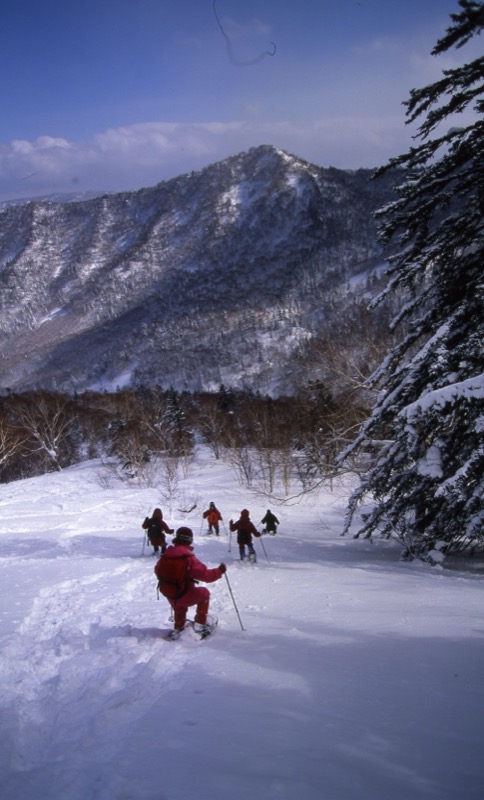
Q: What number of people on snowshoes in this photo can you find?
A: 5